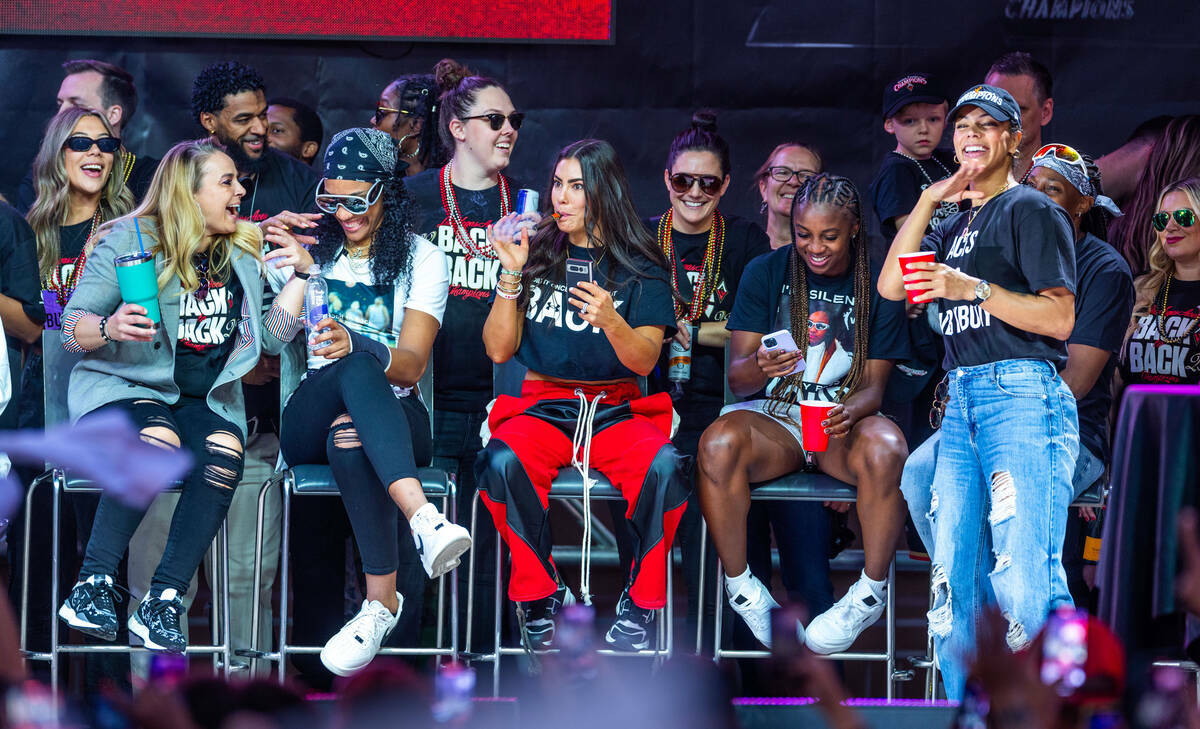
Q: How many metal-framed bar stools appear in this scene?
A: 5